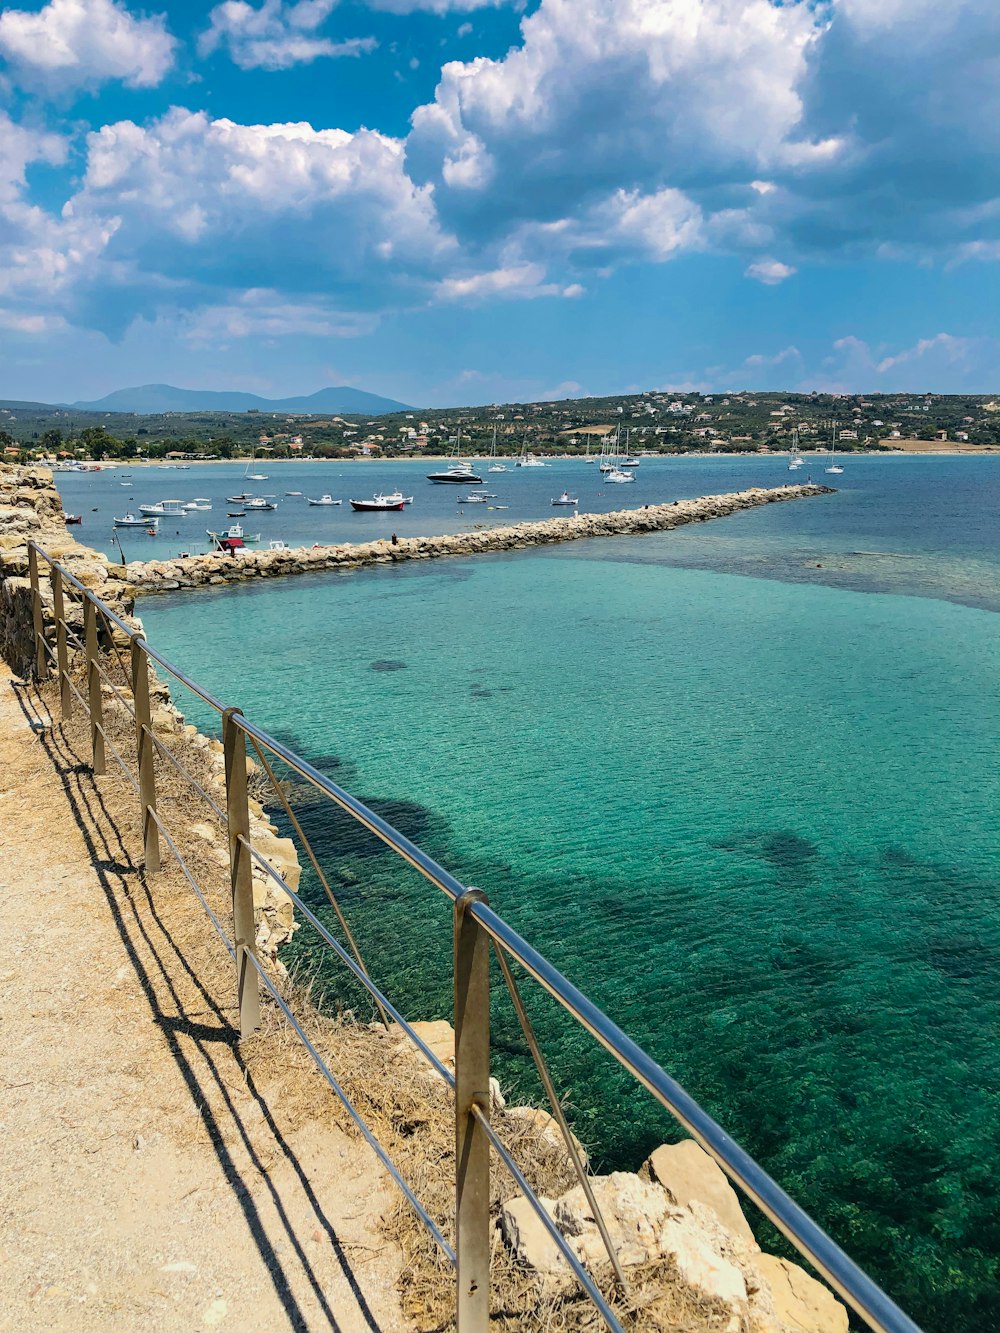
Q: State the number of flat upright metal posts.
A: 6